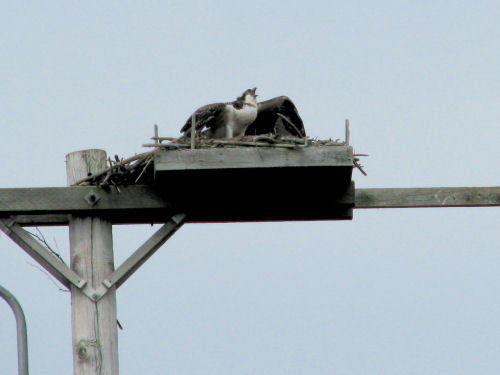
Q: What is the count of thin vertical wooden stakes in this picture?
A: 3